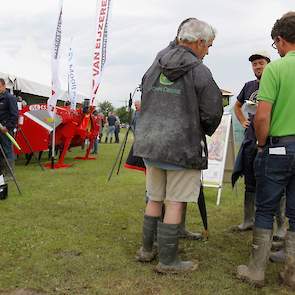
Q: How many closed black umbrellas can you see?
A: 1